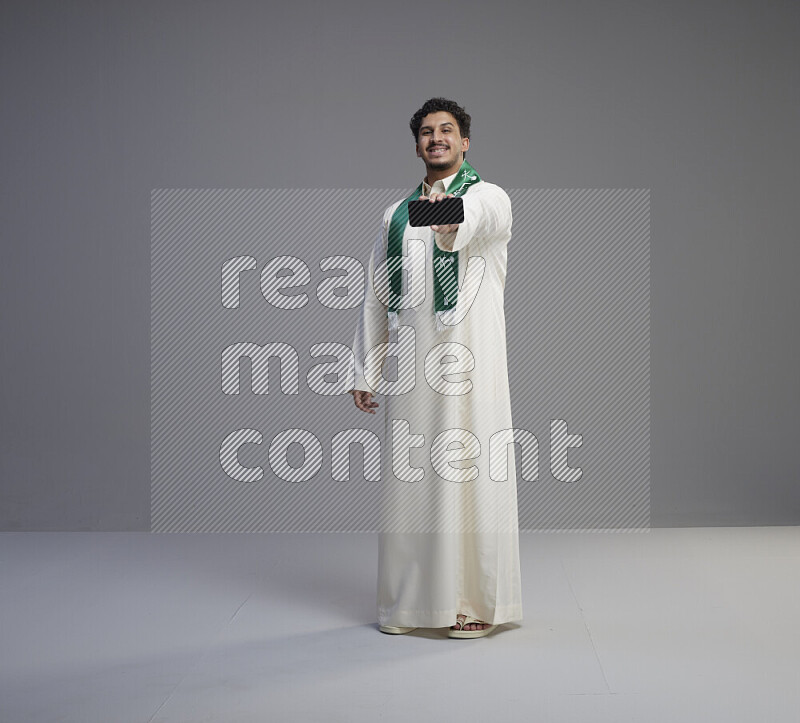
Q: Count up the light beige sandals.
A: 2